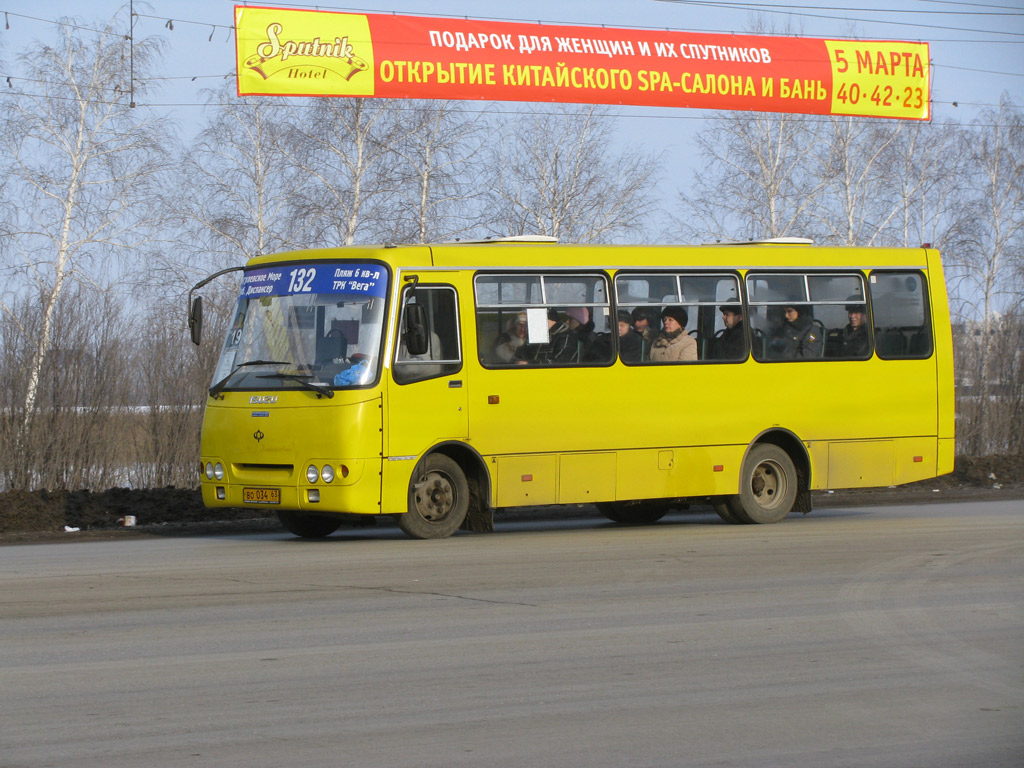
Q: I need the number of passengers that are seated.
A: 9